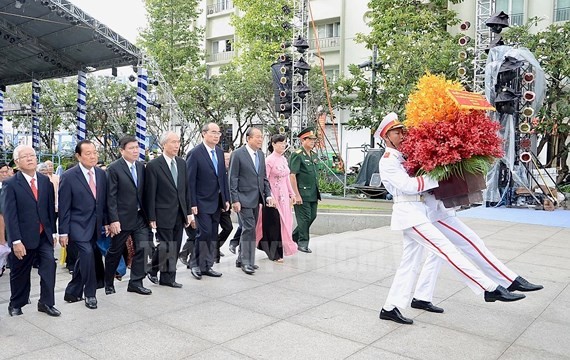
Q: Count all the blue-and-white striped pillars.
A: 4